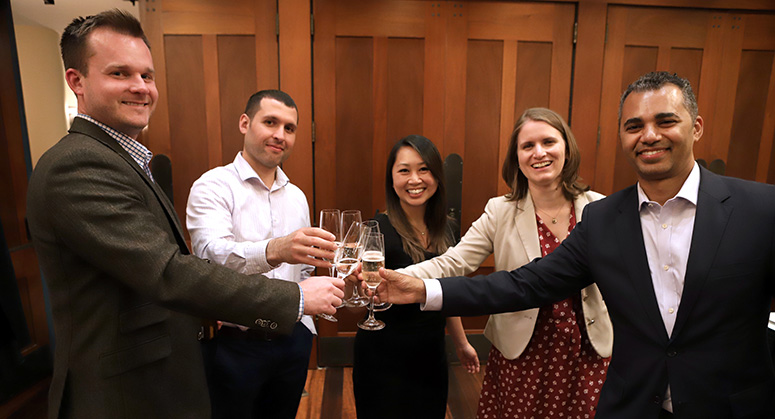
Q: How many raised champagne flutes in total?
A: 5